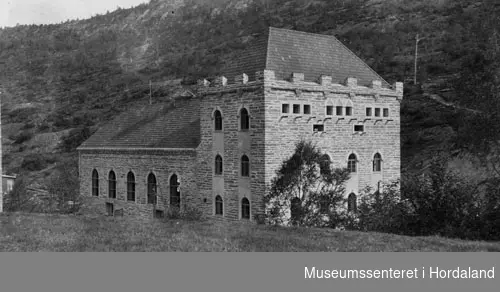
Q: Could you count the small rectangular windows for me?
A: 11